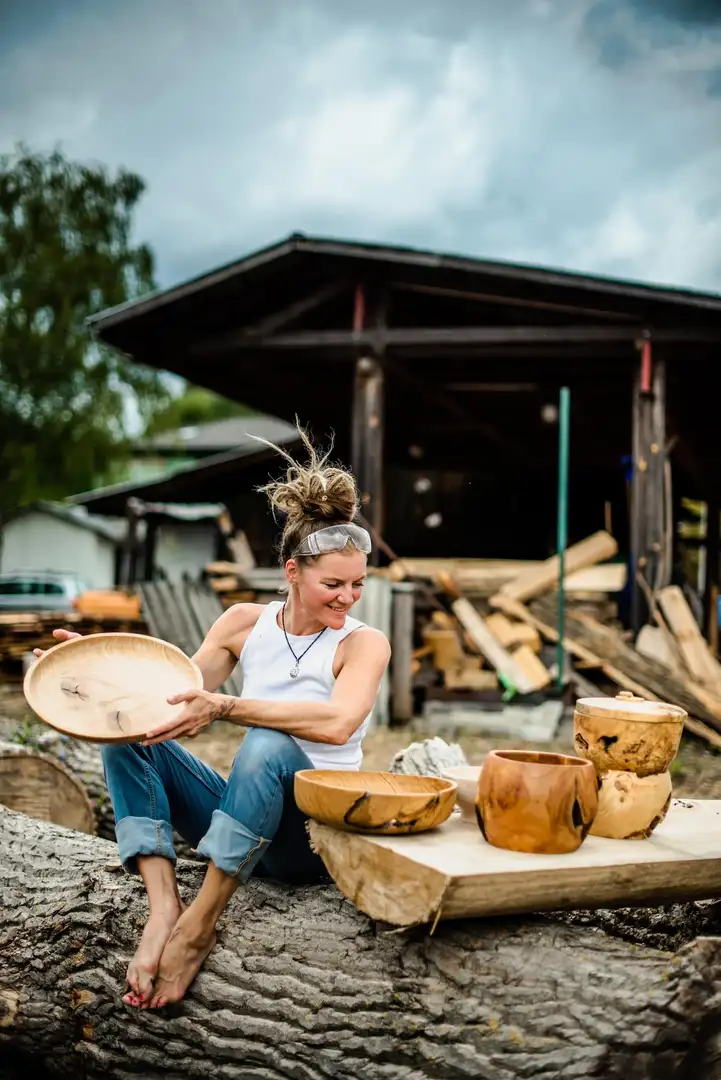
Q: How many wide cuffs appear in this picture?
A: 2